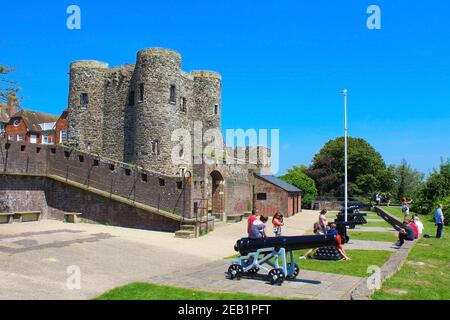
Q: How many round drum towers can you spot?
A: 3